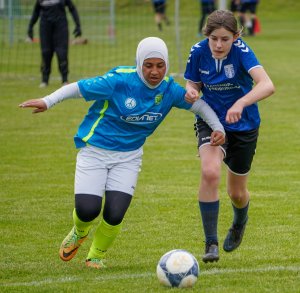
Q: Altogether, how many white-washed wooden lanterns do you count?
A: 0